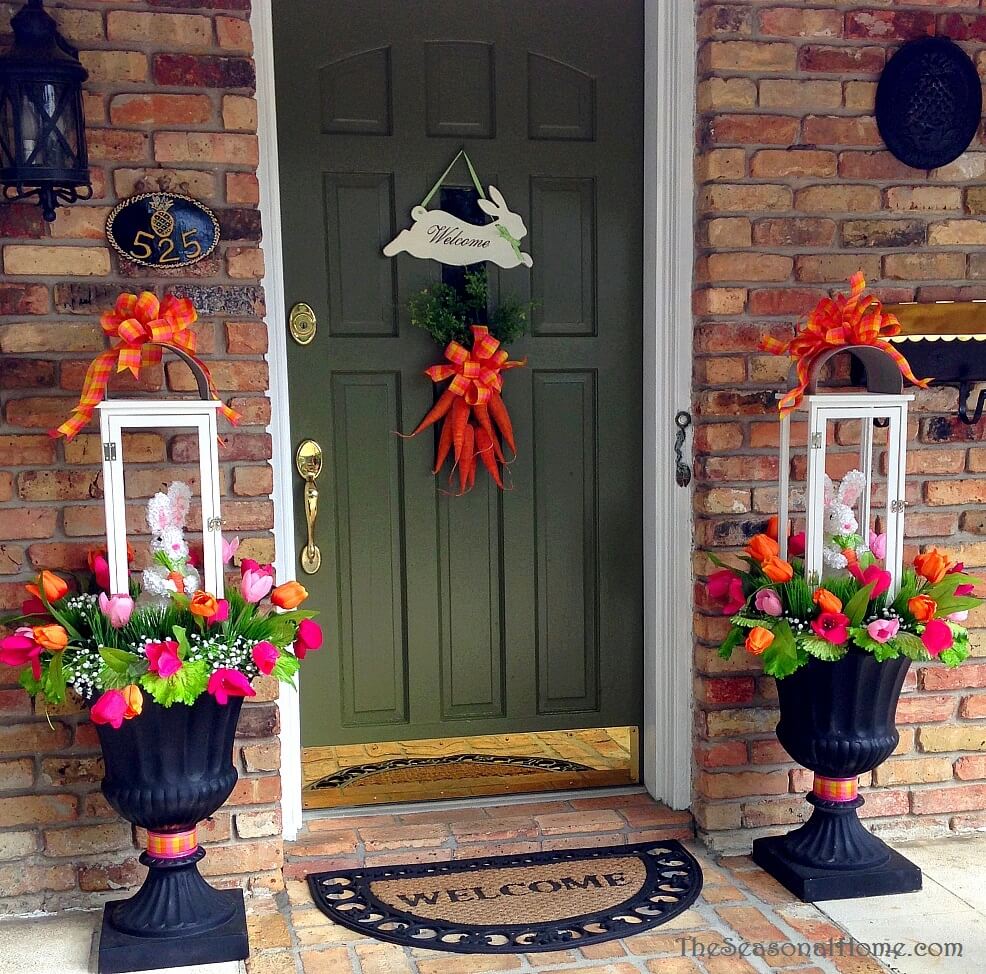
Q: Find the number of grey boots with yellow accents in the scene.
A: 0